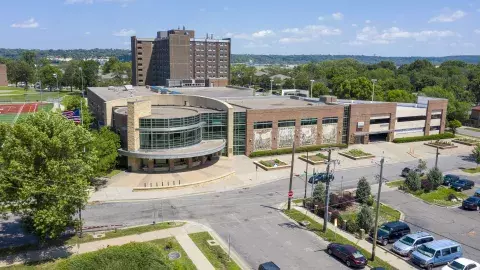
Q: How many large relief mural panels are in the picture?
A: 4